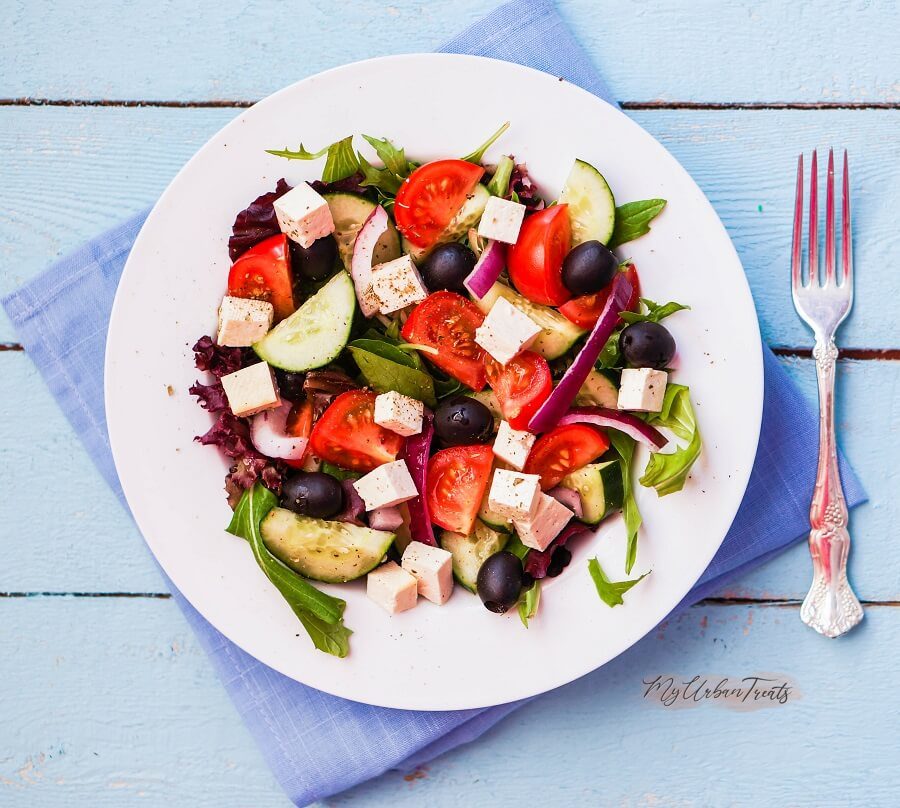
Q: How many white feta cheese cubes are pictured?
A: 14